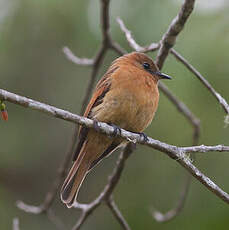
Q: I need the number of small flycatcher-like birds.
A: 1